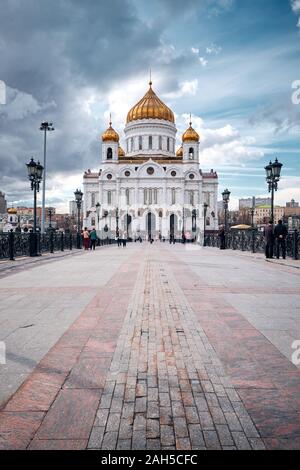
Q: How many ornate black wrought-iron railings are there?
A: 2